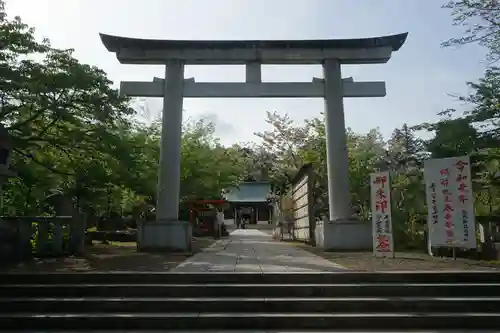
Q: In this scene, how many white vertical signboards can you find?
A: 2